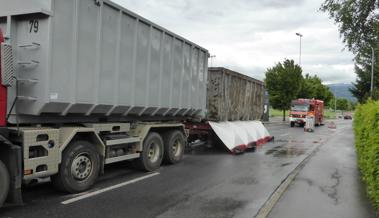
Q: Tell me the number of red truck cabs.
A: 2